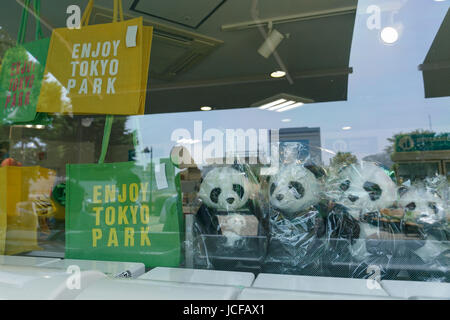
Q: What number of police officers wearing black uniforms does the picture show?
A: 0